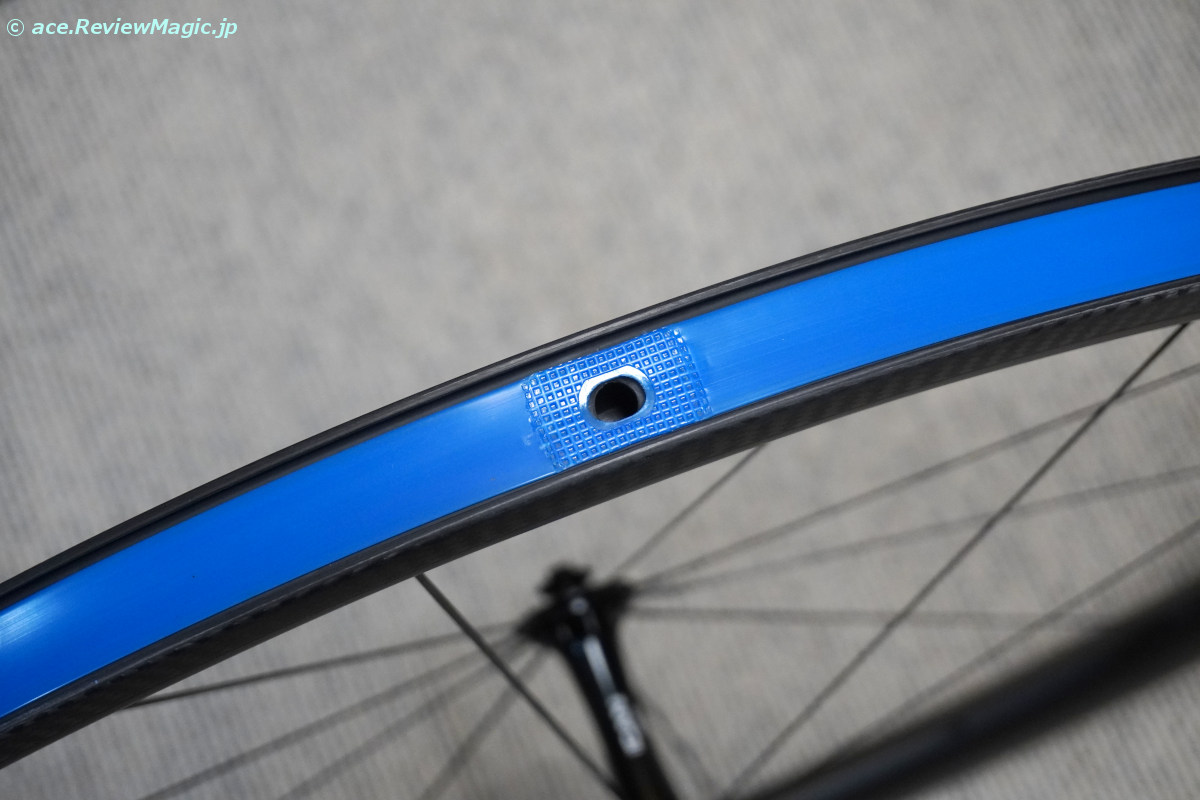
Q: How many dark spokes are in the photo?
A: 11